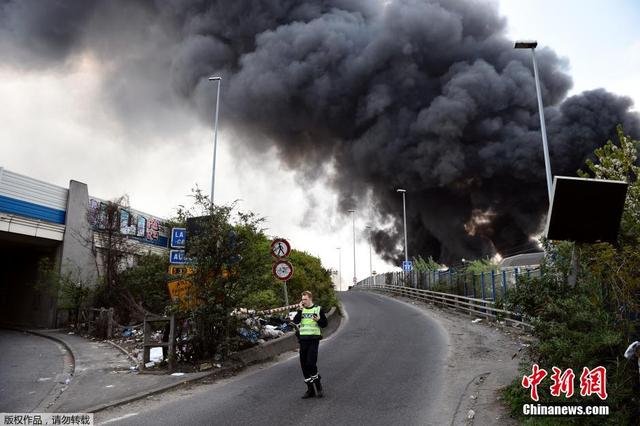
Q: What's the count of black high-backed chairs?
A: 0